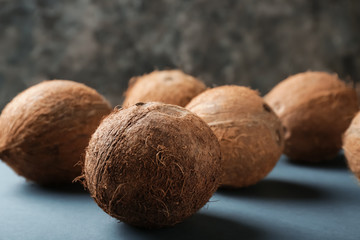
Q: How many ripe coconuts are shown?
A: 6